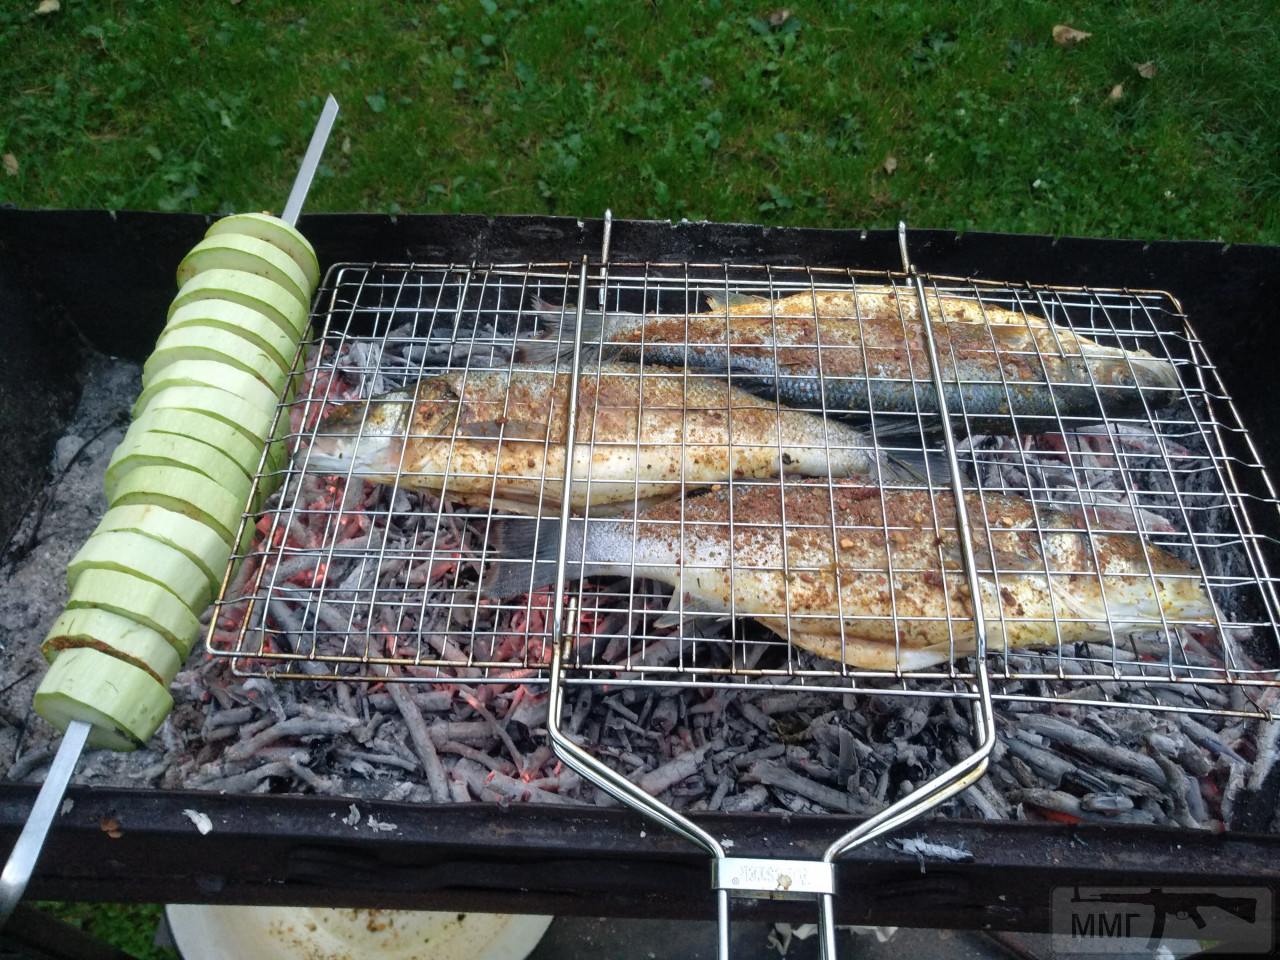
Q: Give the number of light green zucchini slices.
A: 15